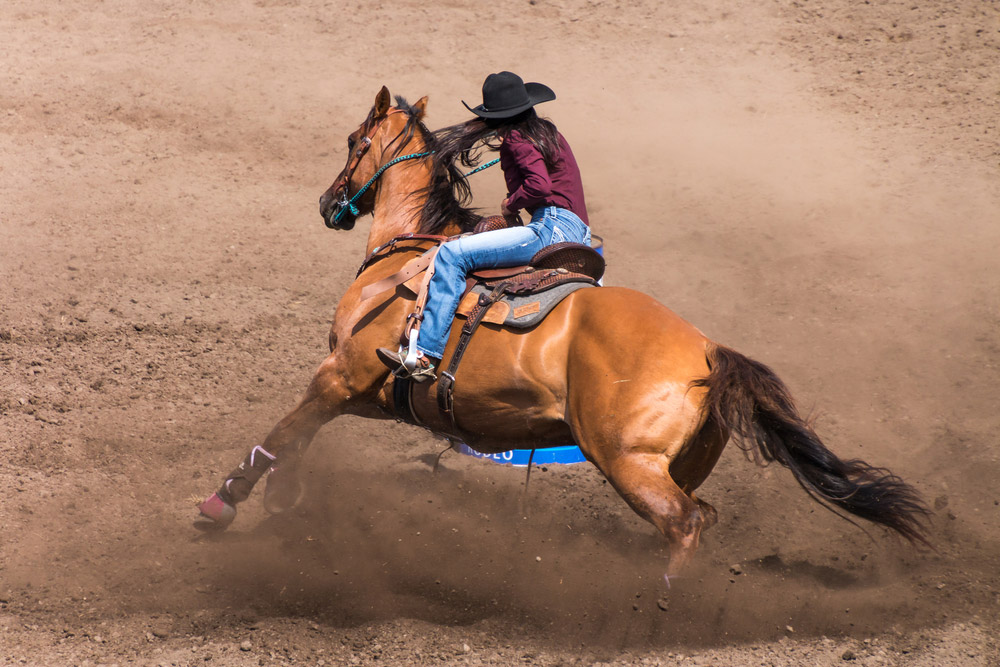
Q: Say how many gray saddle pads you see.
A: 1